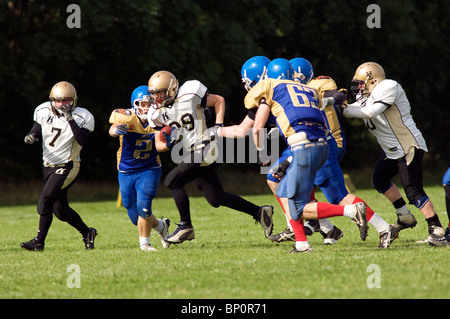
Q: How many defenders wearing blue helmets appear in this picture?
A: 4